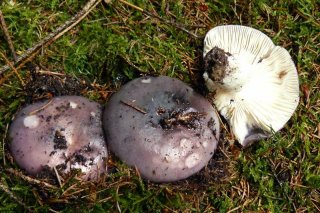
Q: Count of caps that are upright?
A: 2